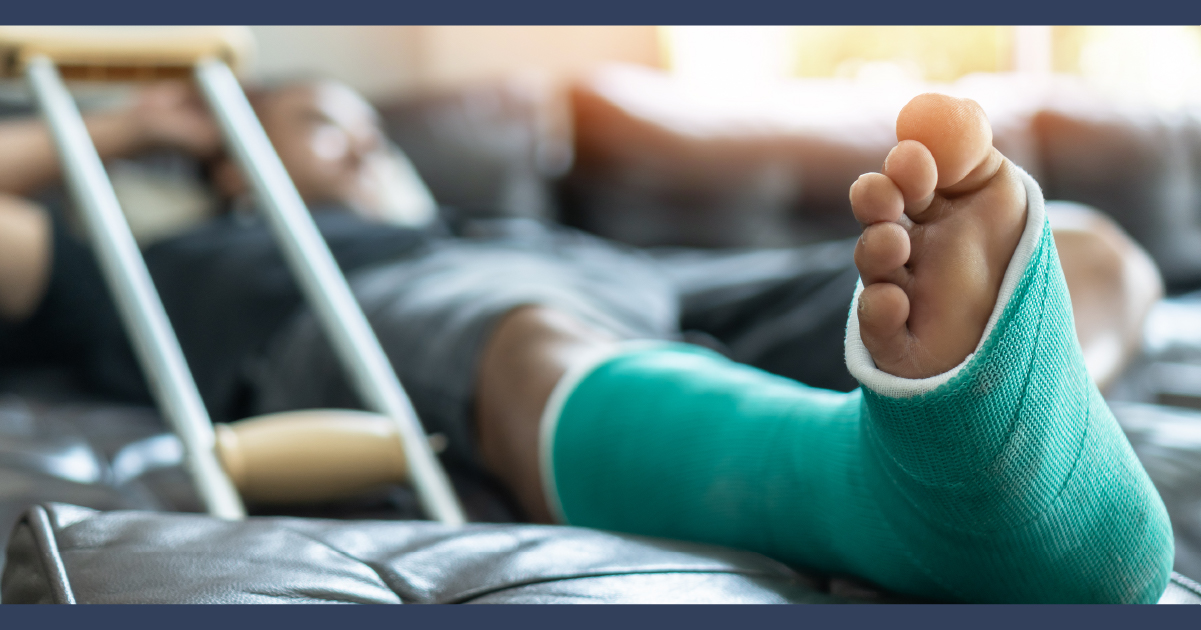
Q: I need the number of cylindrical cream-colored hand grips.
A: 1